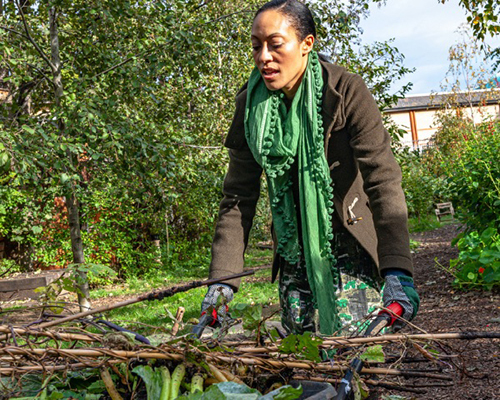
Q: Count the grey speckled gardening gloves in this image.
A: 2